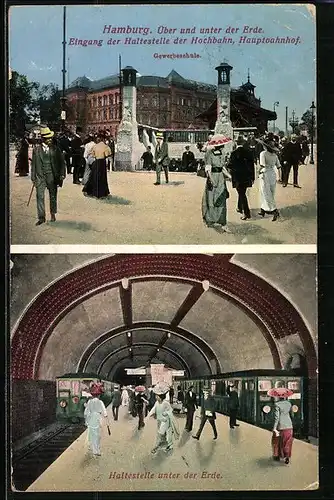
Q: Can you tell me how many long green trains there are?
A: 2